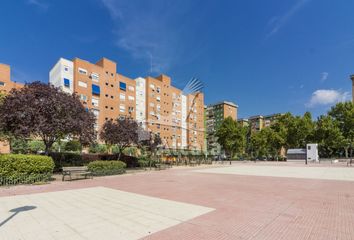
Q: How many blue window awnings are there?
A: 3